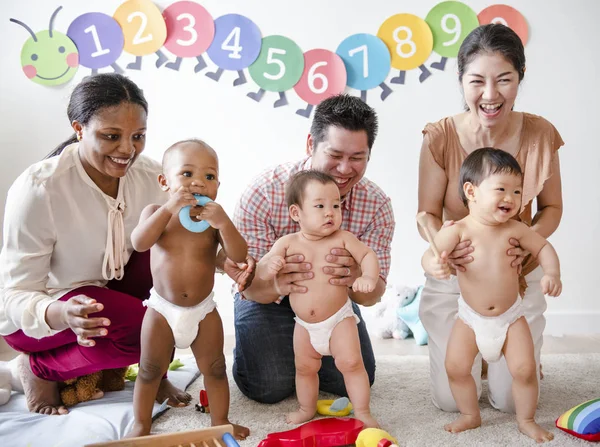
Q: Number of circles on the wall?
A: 11